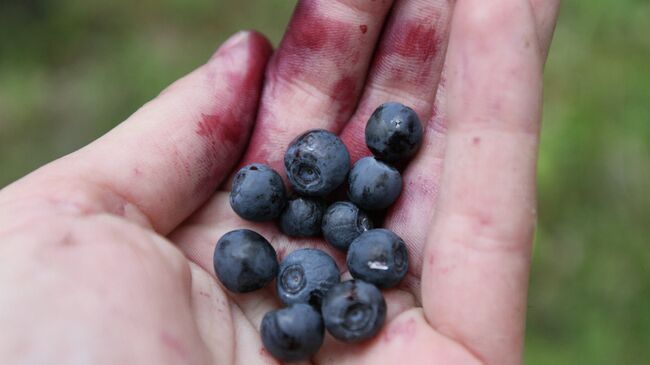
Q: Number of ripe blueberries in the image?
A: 11